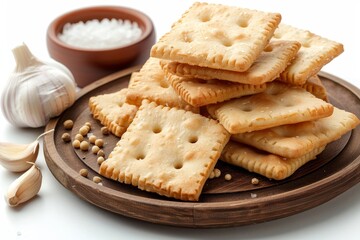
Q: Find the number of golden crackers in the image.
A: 11